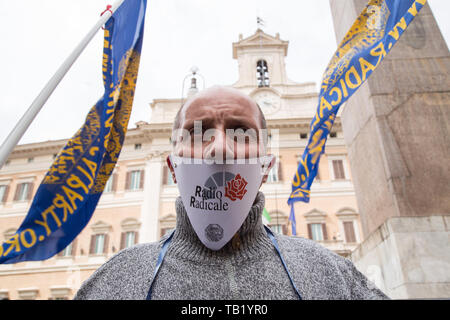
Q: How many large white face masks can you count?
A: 1